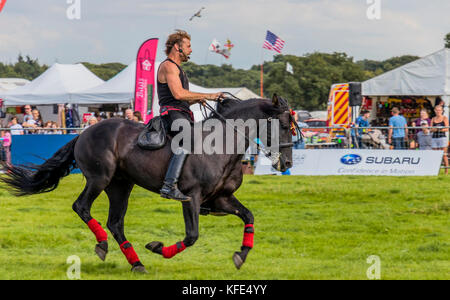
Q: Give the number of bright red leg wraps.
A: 4